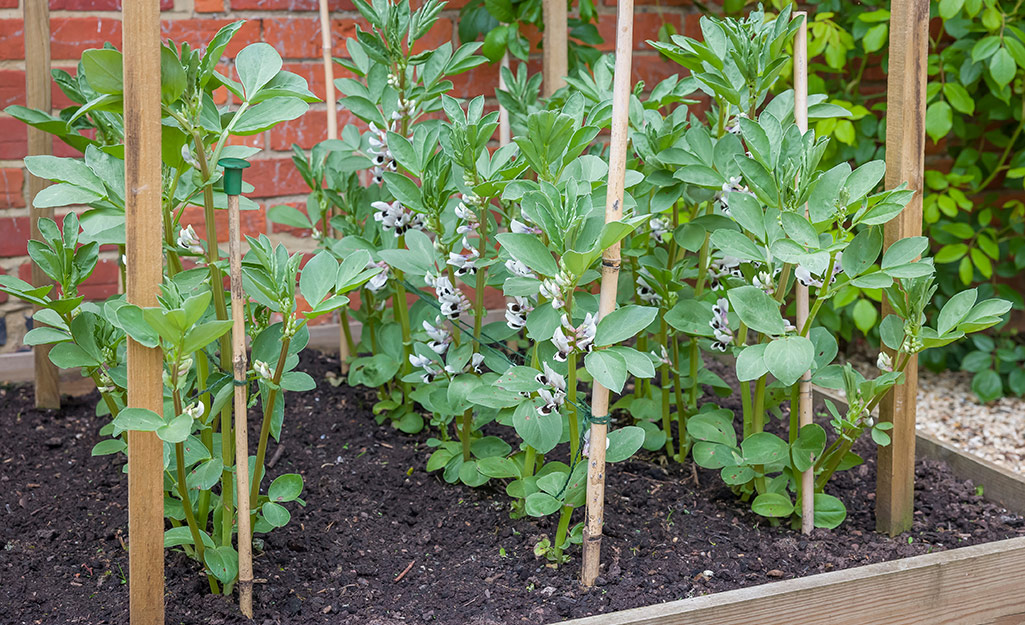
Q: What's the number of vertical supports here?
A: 9